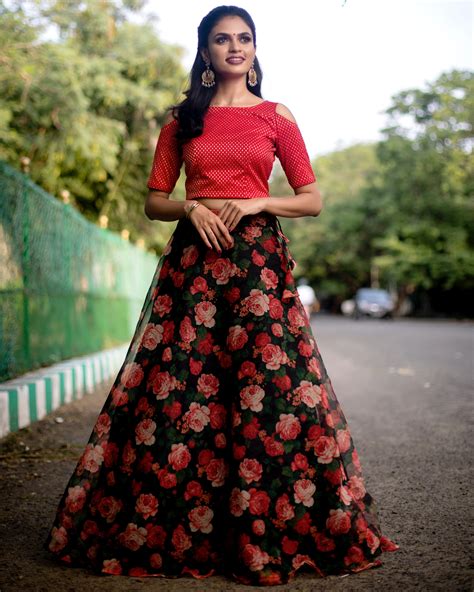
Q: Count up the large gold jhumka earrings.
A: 2